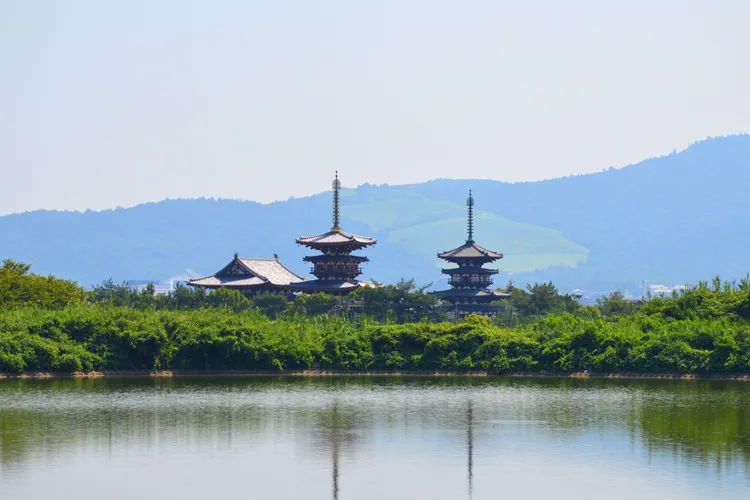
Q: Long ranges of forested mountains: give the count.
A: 1